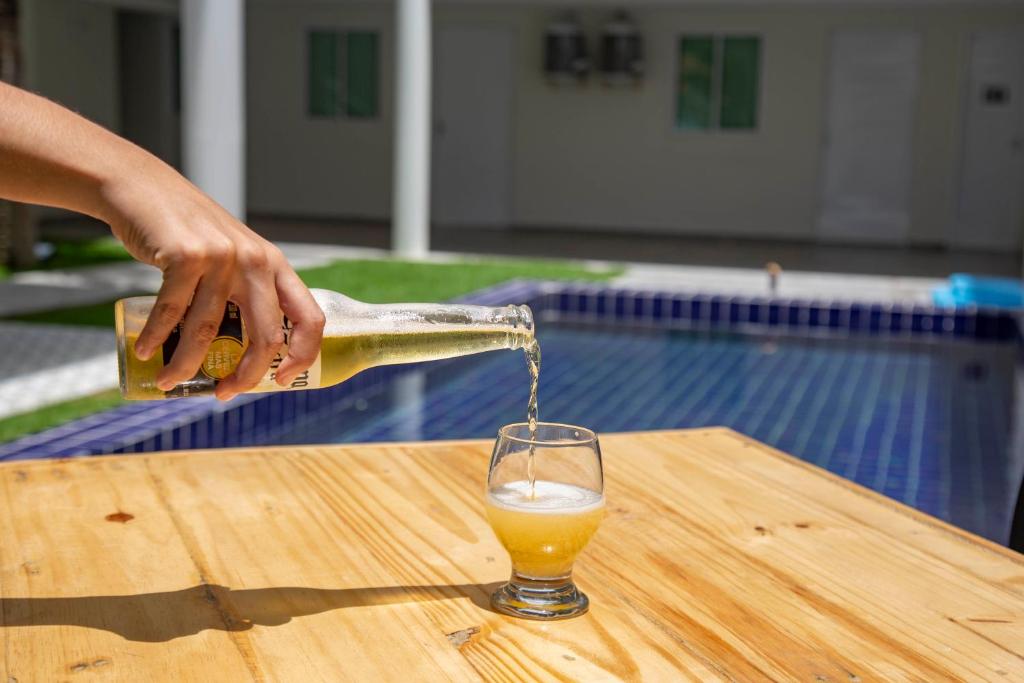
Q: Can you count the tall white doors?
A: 3